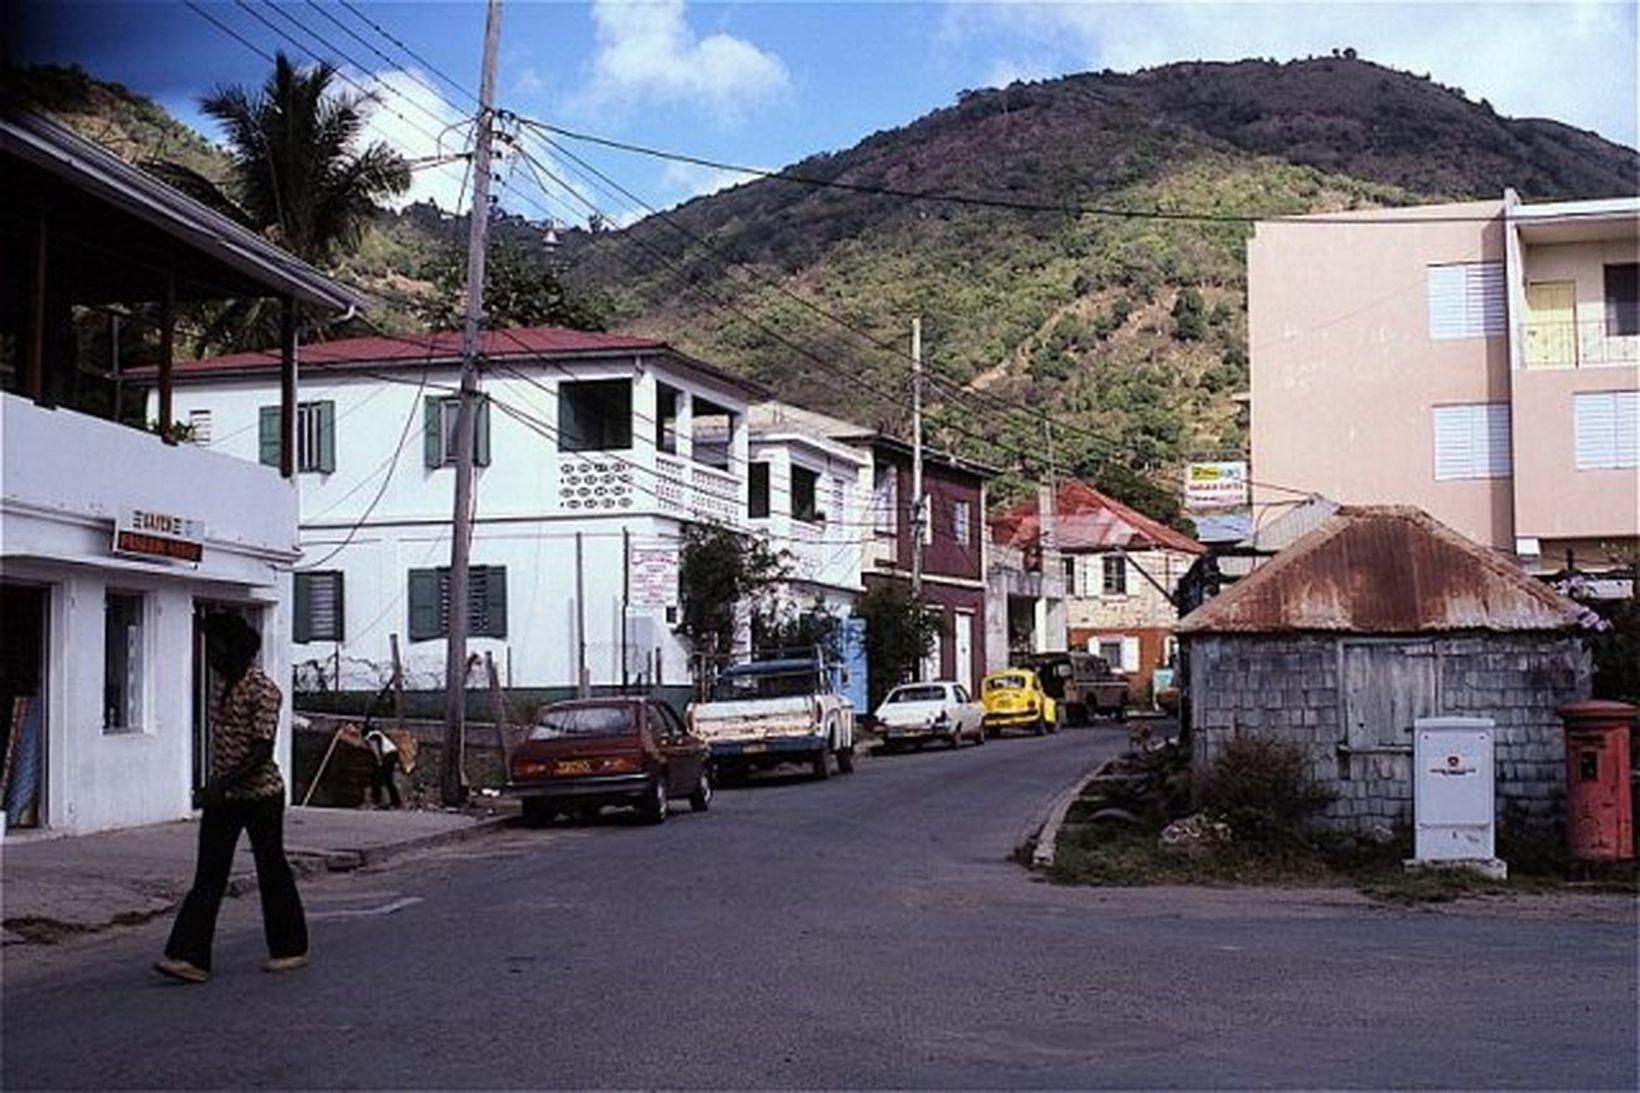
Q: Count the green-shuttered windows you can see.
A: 4